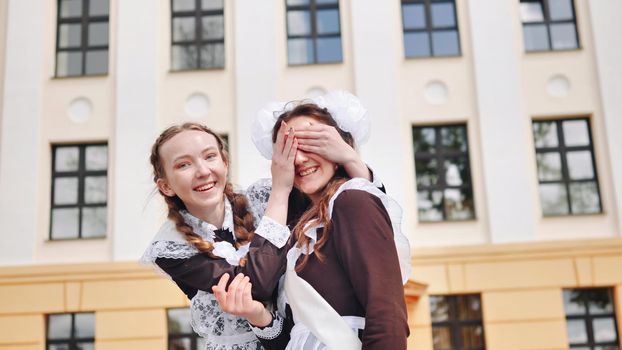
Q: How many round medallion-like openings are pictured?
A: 5